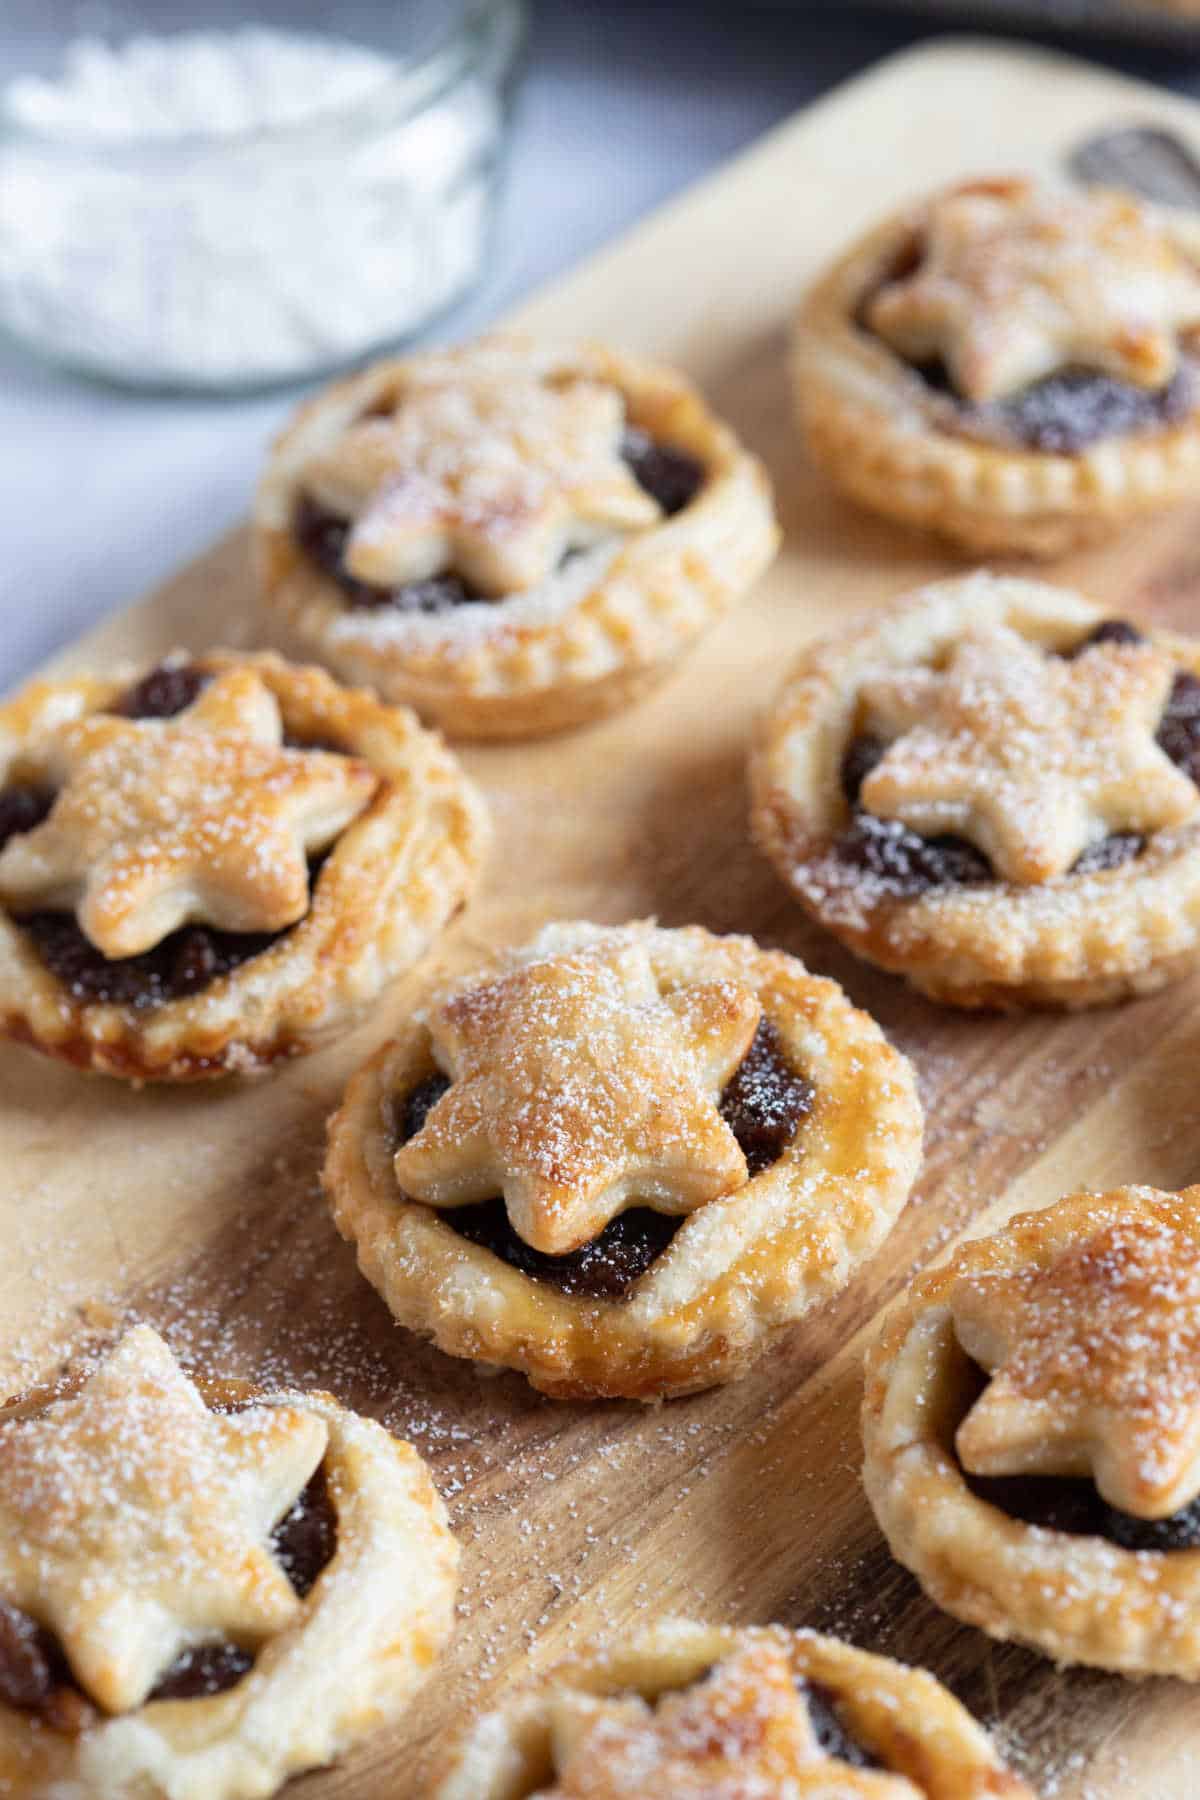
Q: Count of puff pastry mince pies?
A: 8